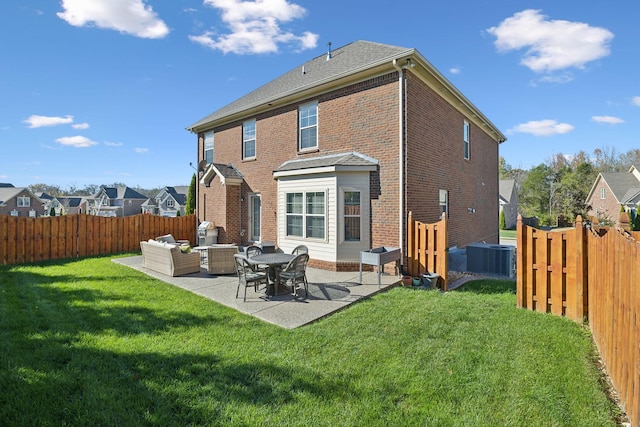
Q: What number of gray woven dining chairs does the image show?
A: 4